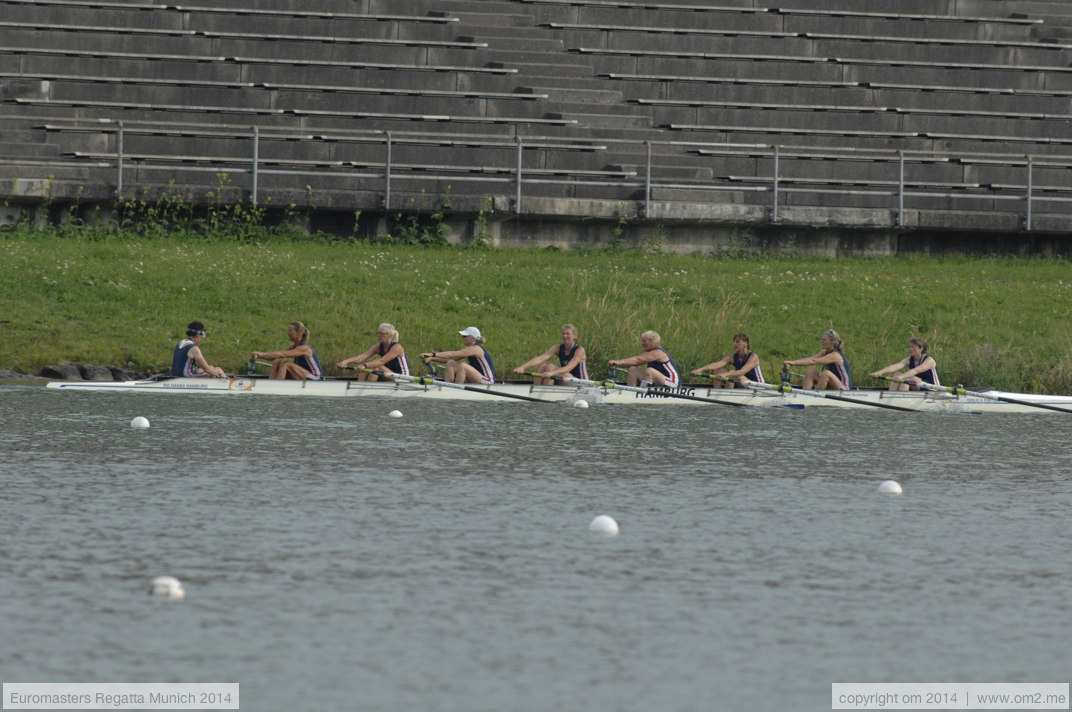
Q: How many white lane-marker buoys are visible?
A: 6